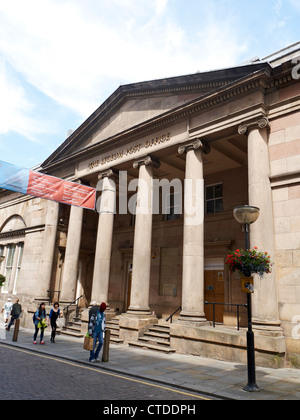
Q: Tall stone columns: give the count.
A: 6